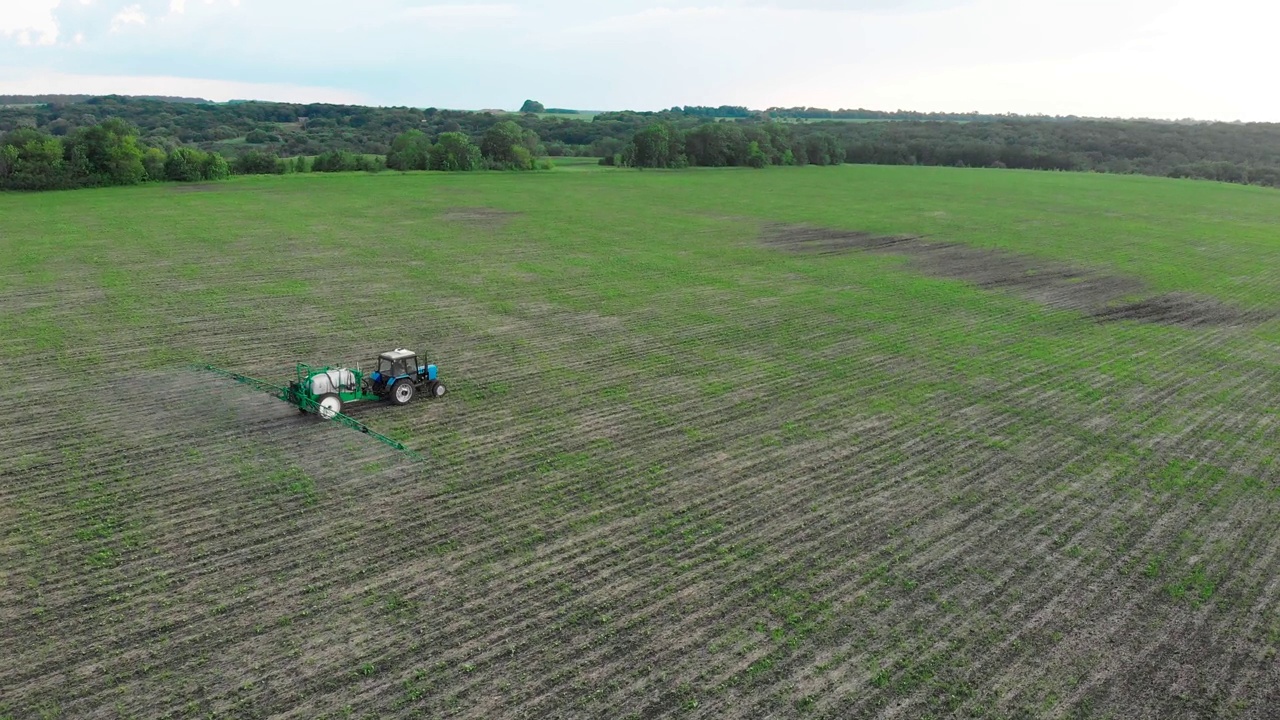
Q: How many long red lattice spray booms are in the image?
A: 0